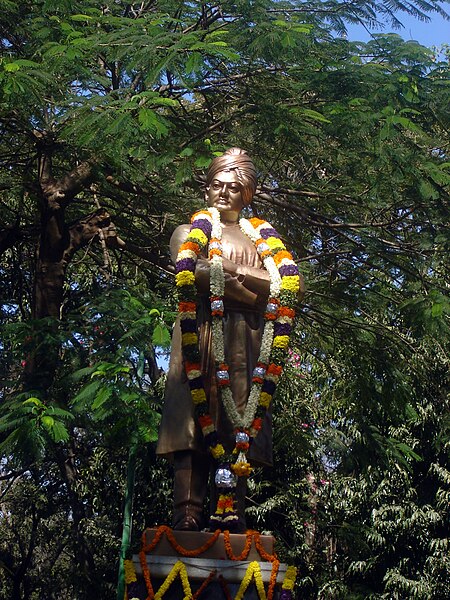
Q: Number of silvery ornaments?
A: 8